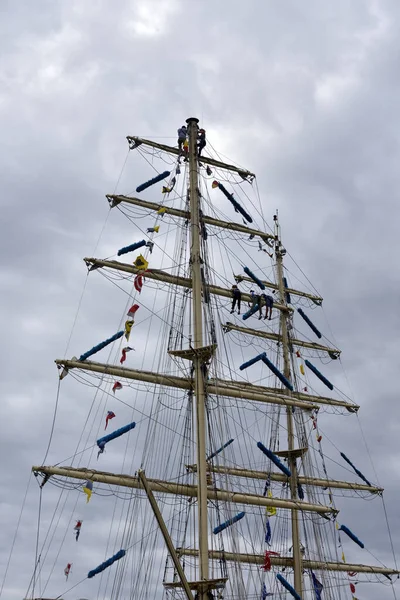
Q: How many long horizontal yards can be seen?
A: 10